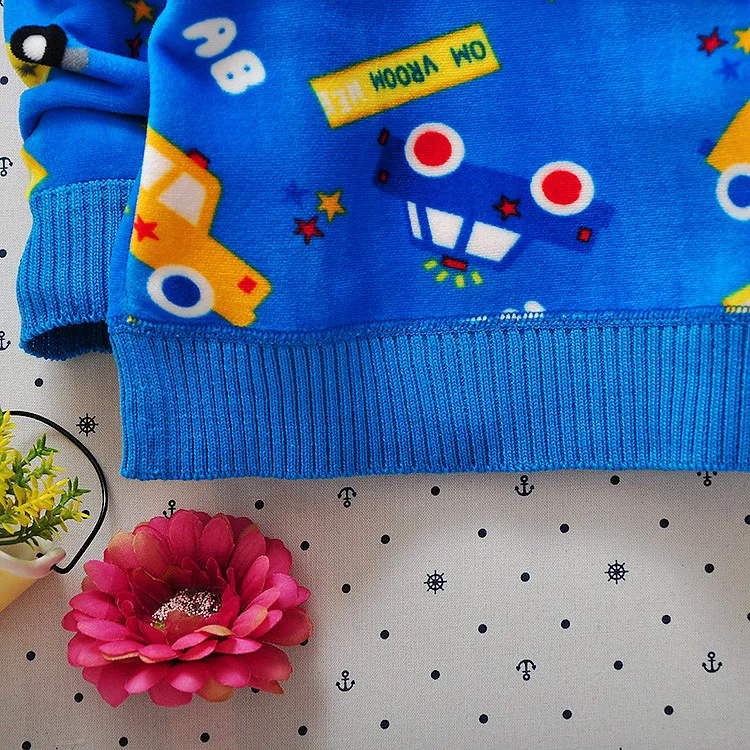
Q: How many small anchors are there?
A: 9